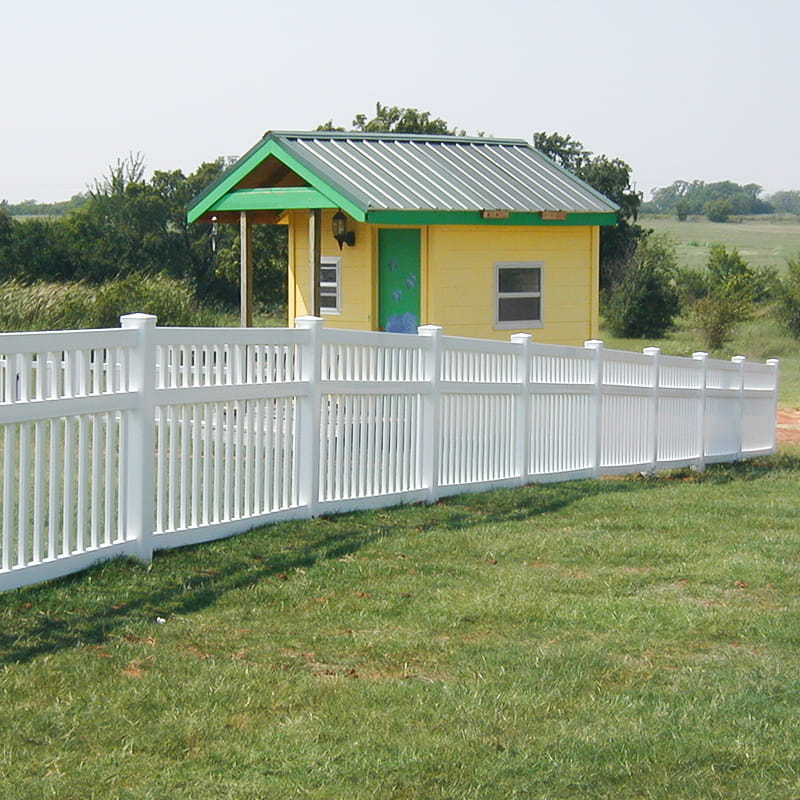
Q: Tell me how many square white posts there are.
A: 9